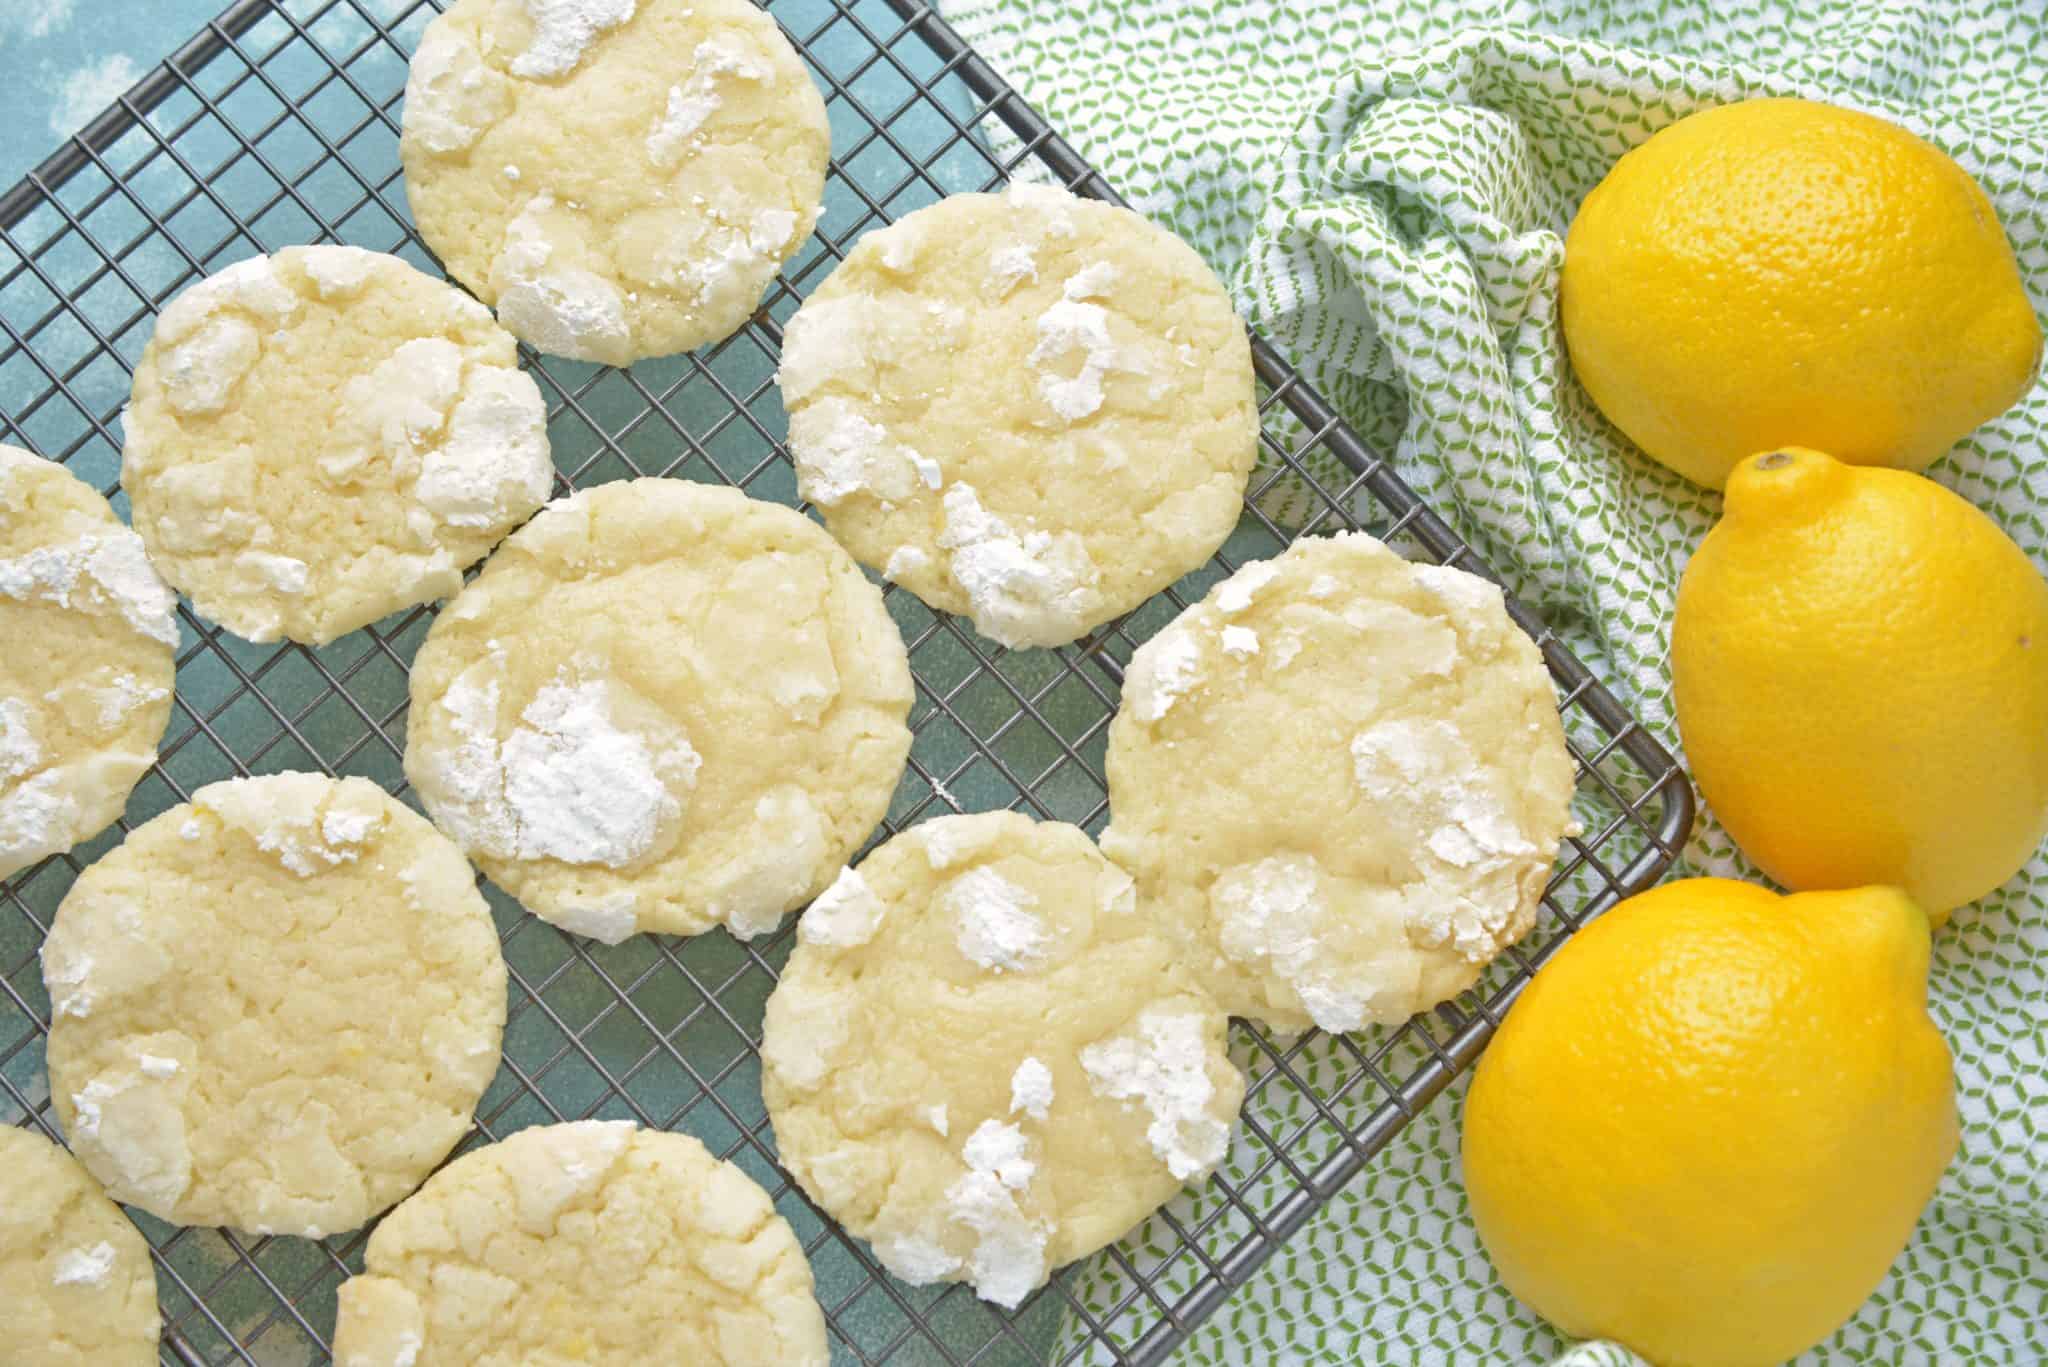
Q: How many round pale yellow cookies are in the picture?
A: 10